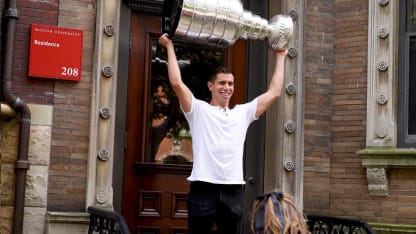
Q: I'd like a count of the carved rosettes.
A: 15